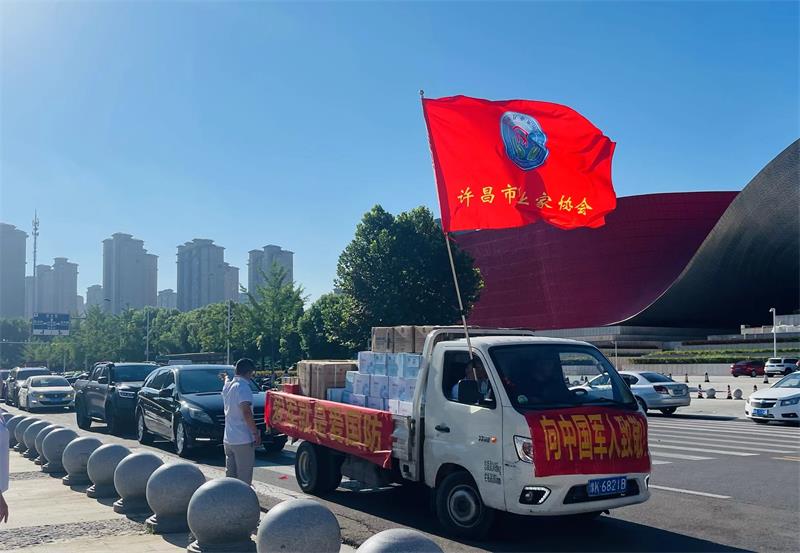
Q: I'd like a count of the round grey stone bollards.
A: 13